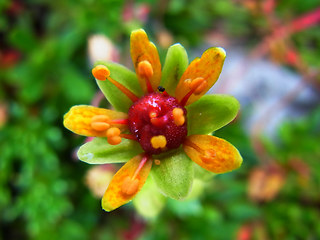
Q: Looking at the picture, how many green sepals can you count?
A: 5